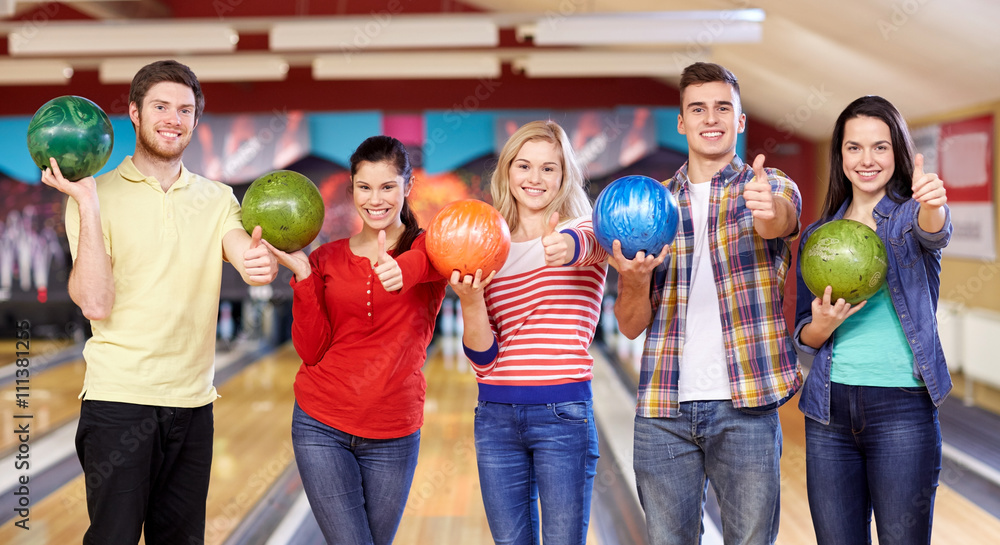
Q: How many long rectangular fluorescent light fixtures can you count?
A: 7